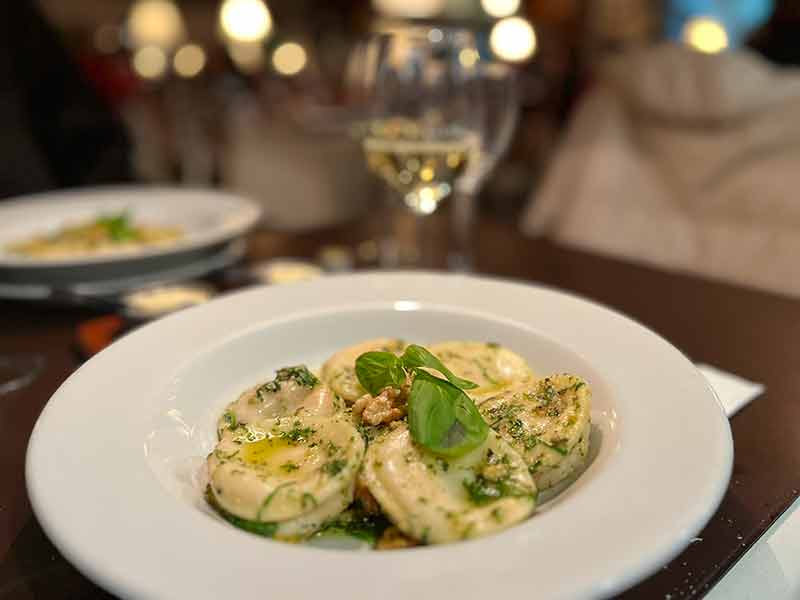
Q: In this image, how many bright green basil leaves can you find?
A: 3